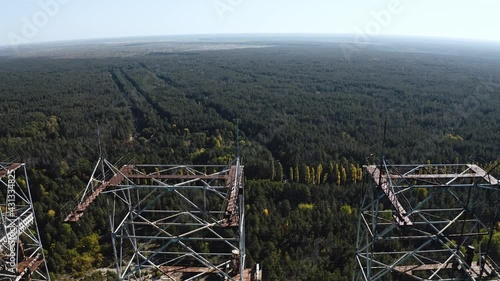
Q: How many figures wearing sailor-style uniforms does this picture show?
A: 0